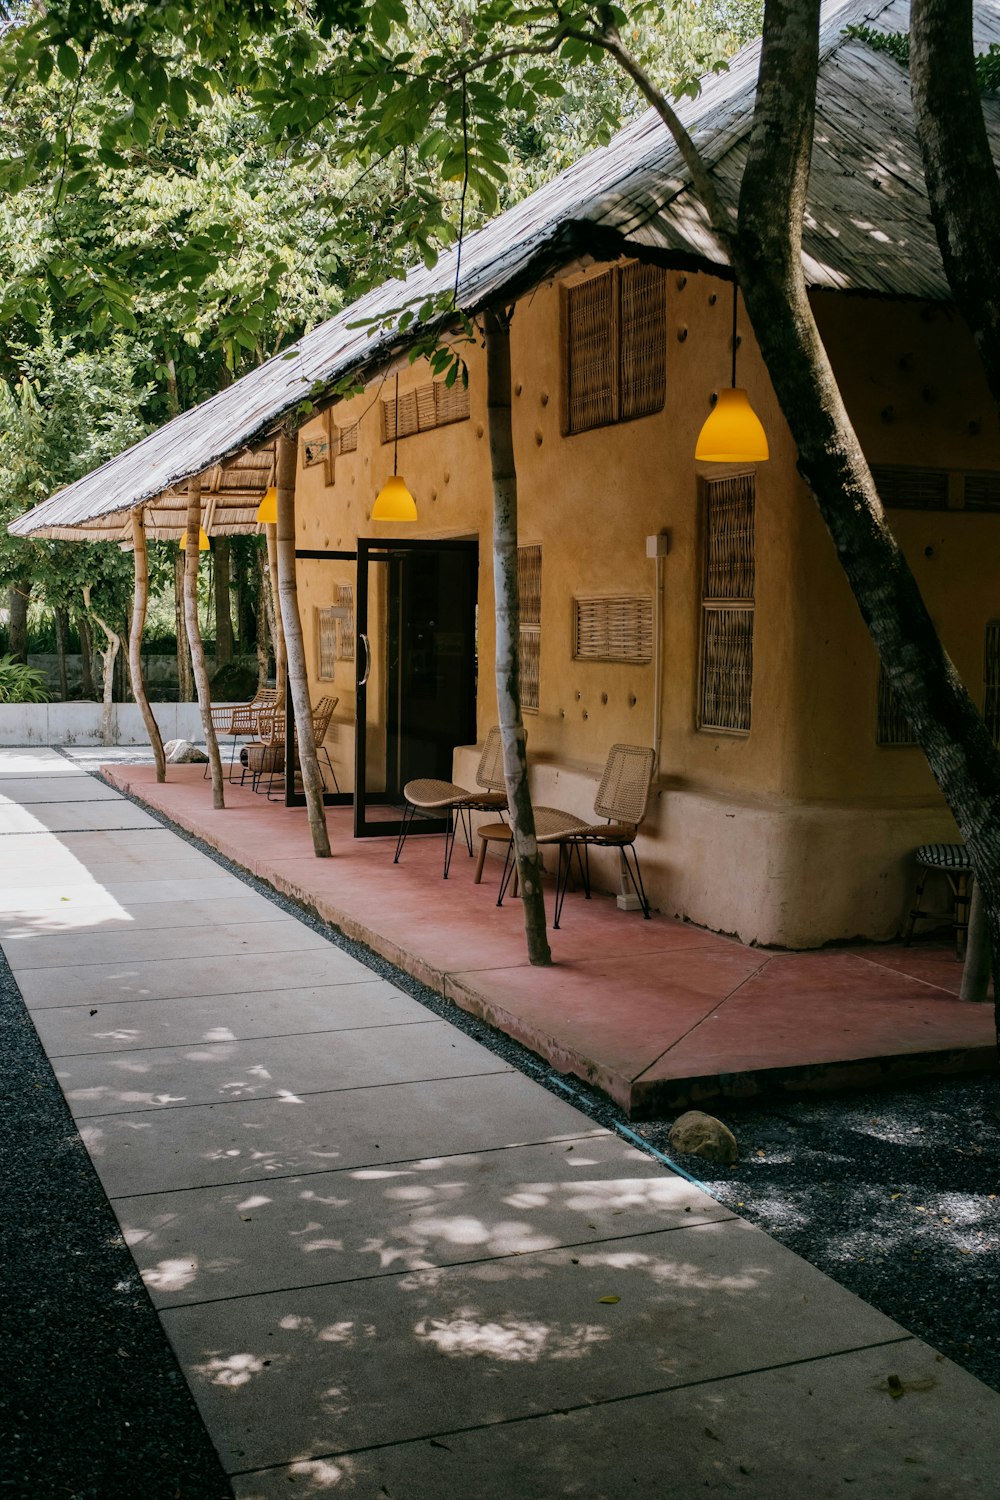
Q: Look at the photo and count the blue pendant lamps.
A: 0